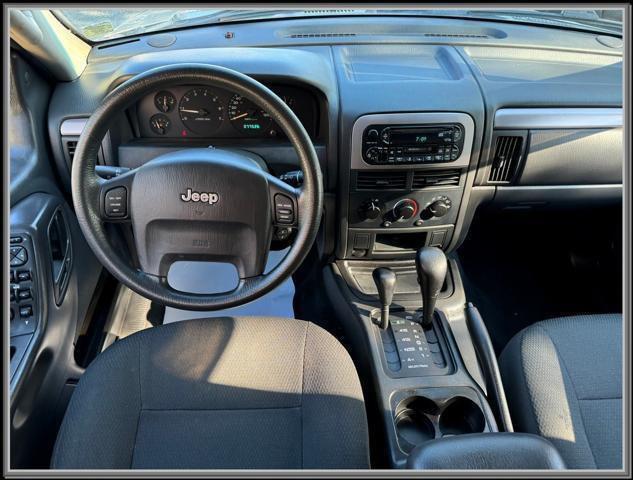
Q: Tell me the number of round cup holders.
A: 2